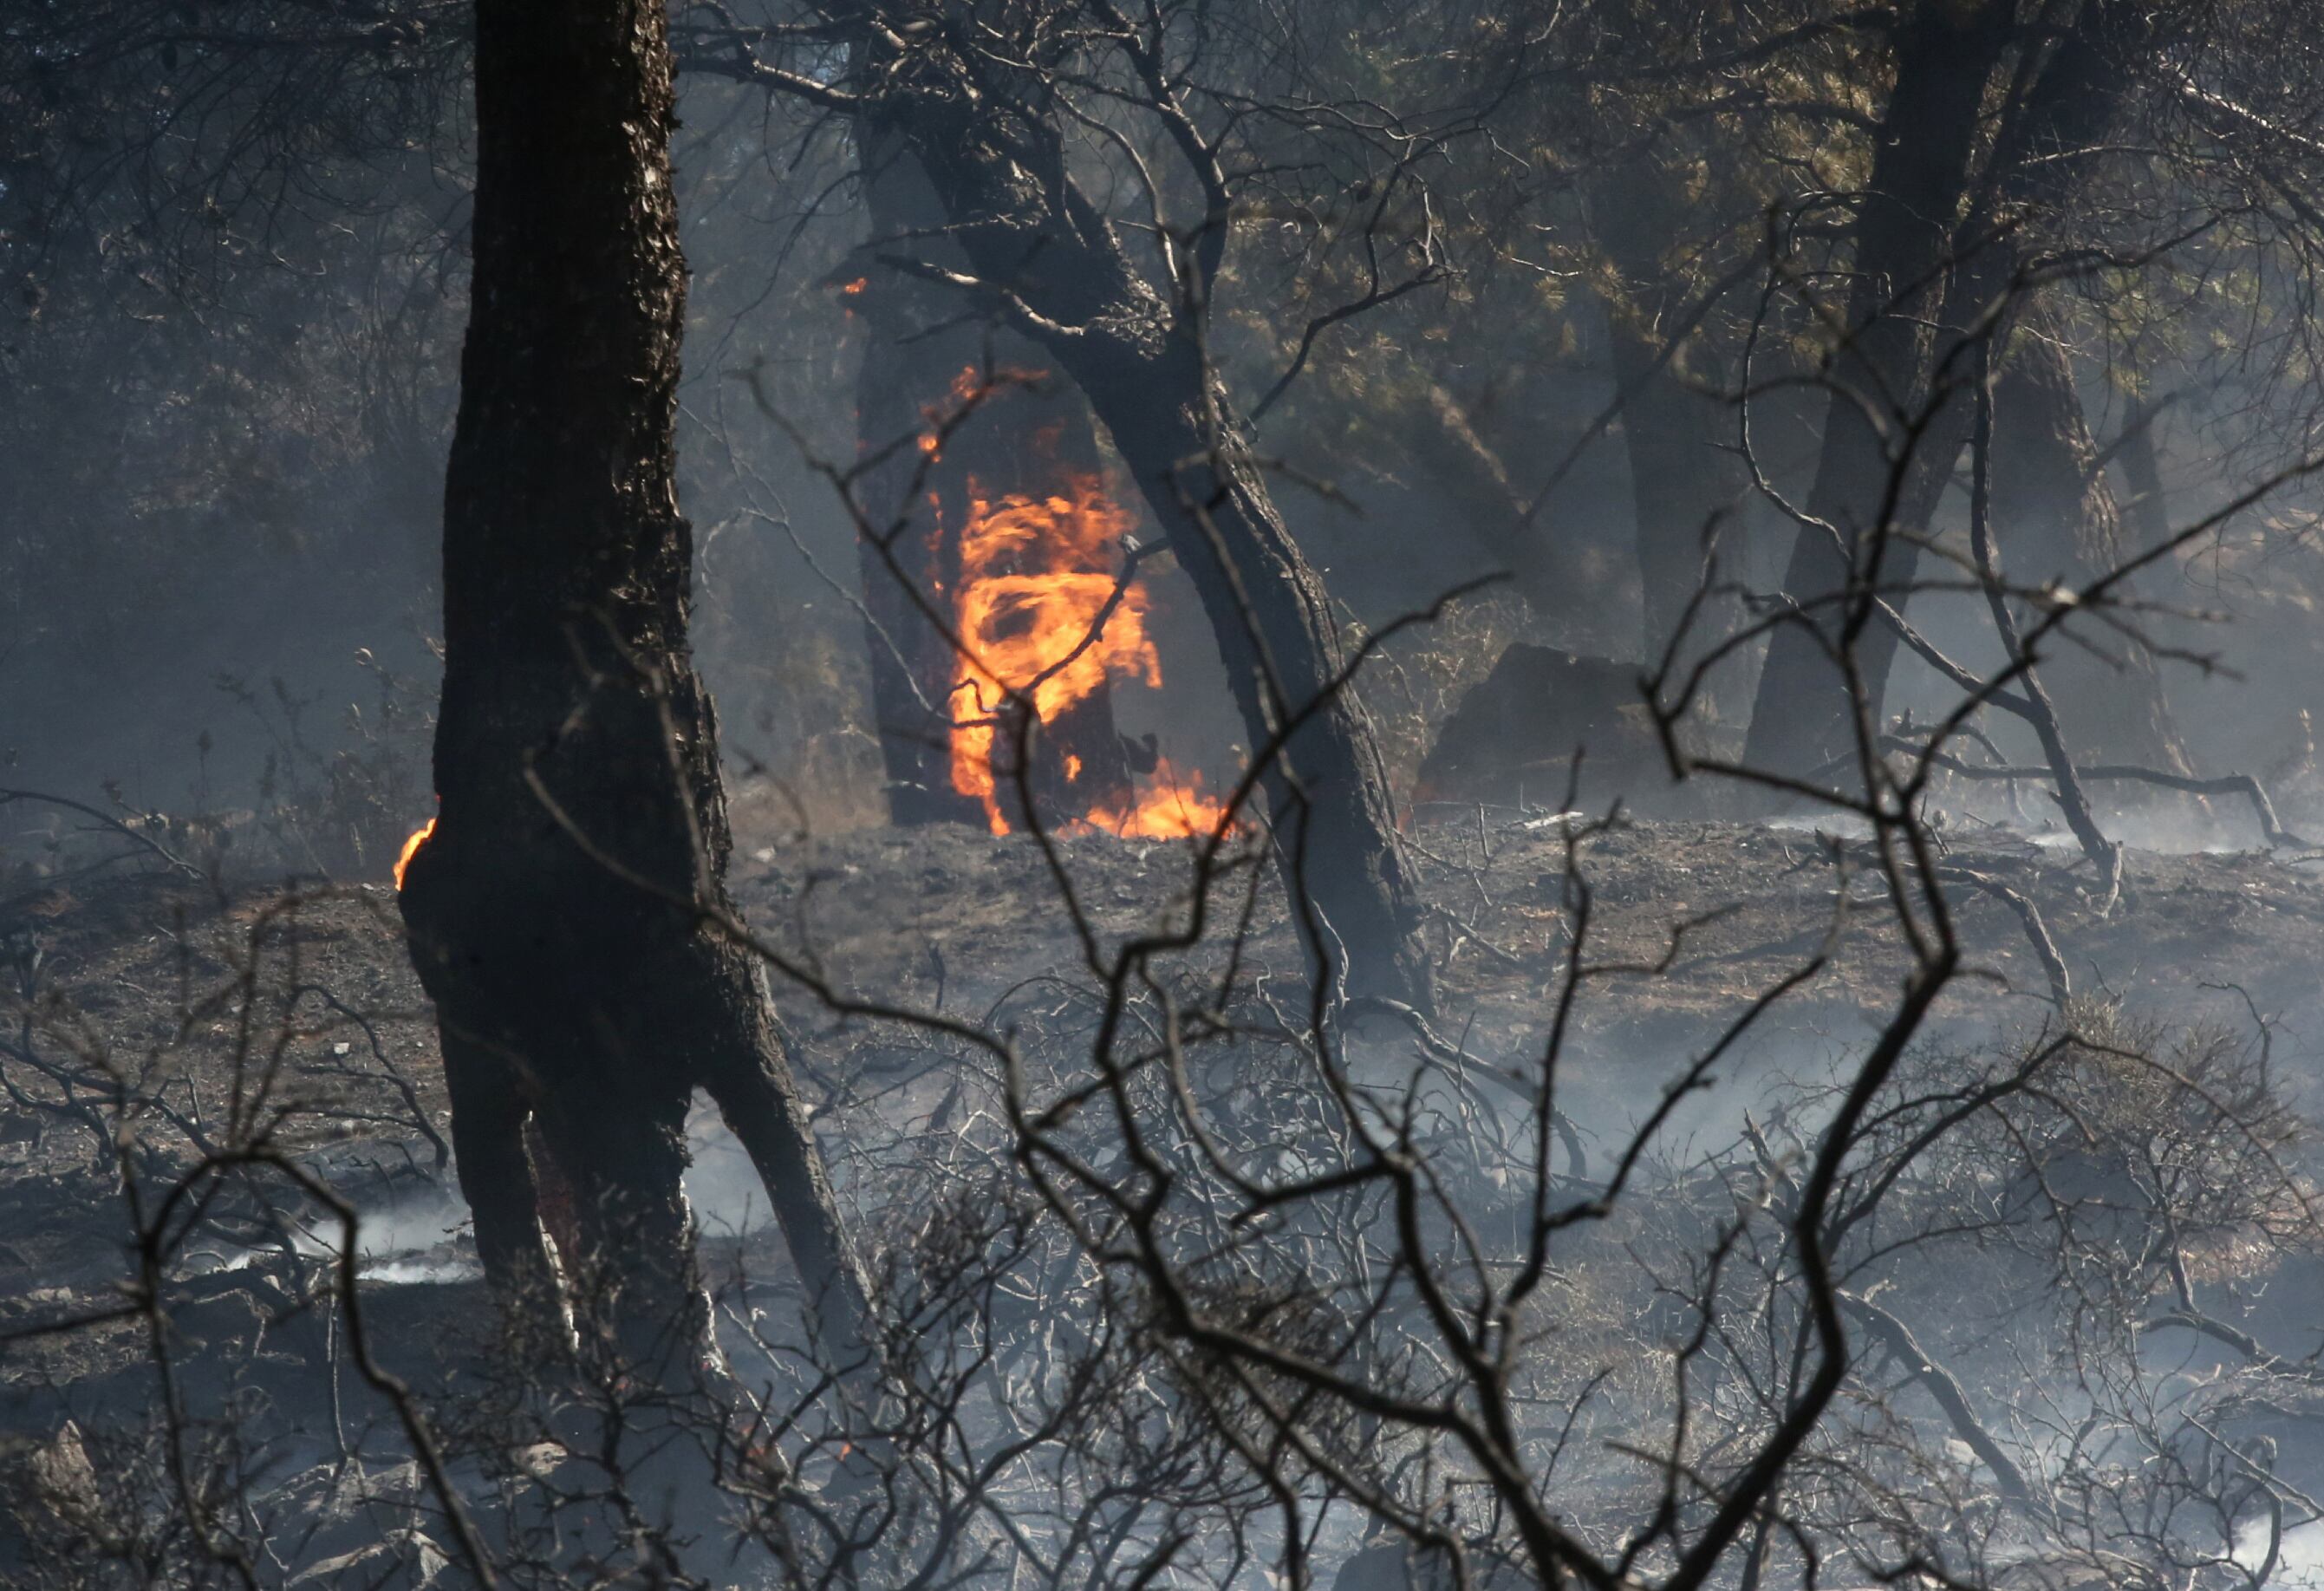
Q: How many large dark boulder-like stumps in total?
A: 1